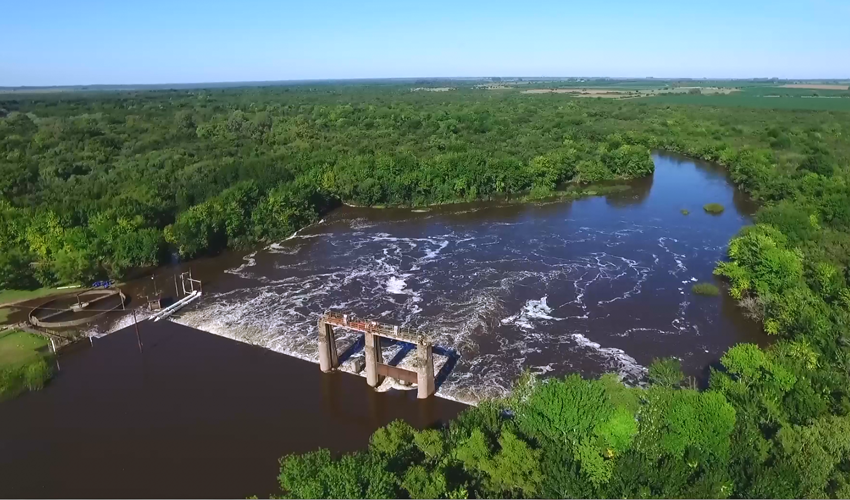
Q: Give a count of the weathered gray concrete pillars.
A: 3